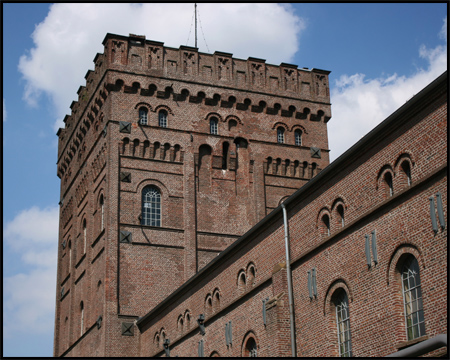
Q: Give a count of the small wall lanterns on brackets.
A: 2